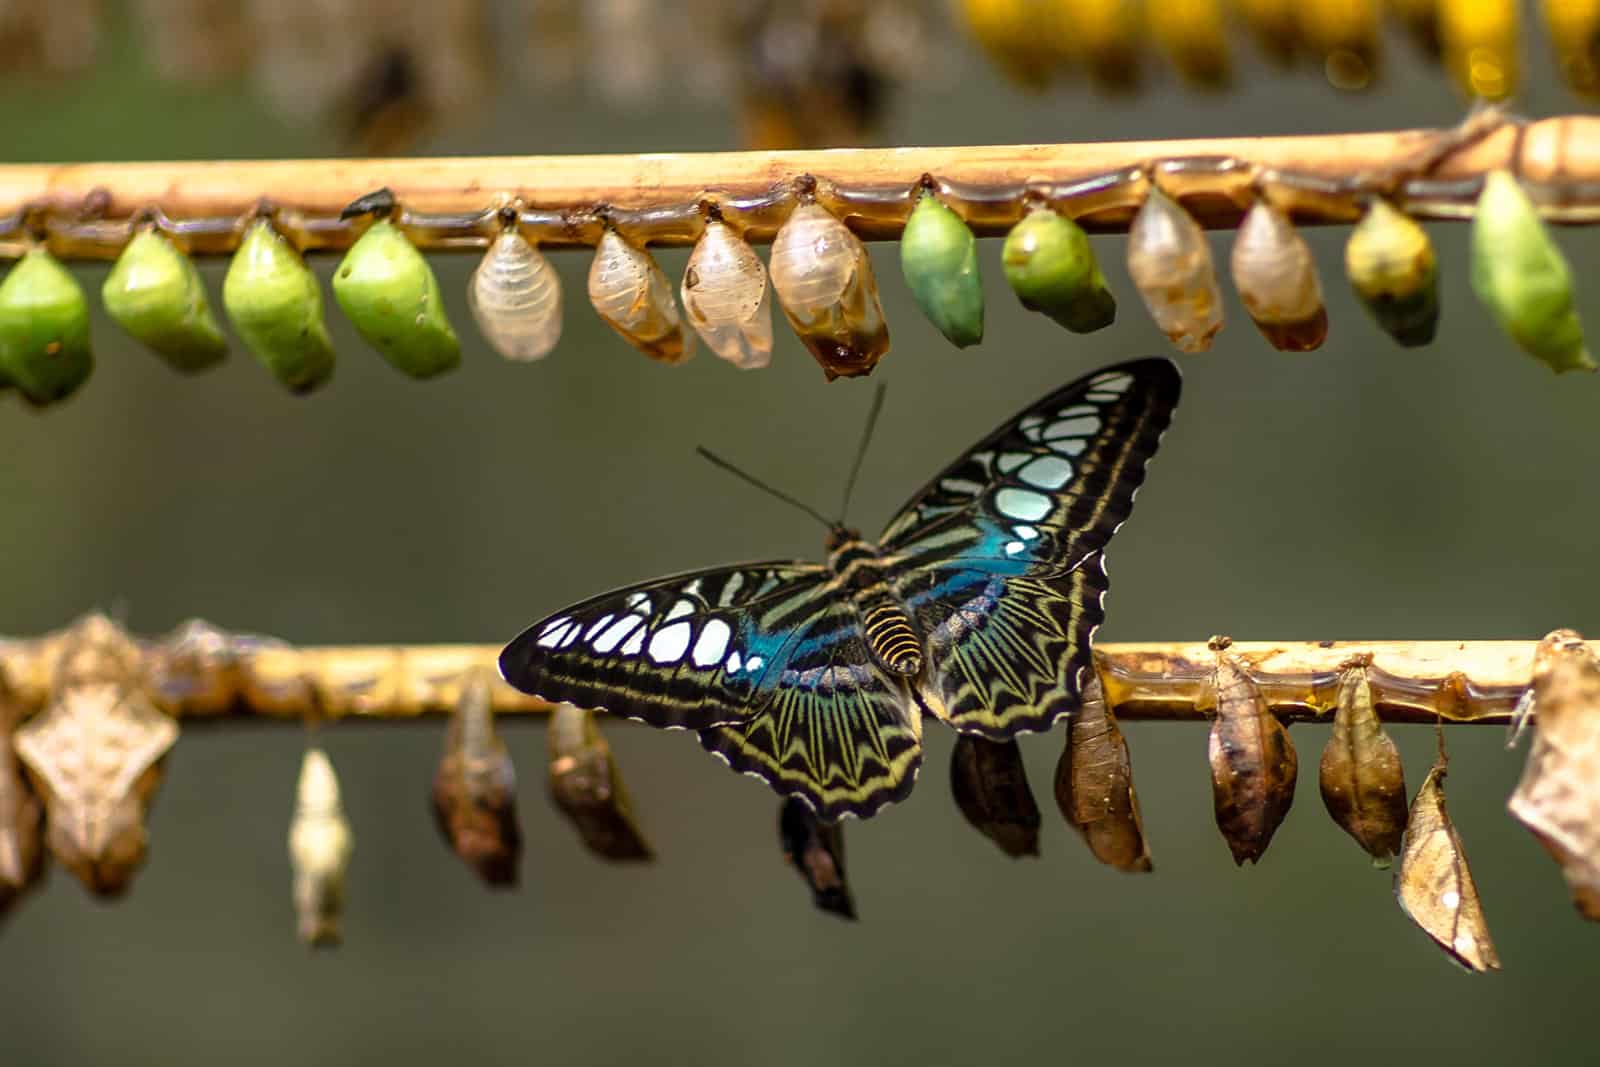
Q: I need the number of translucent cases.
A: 6